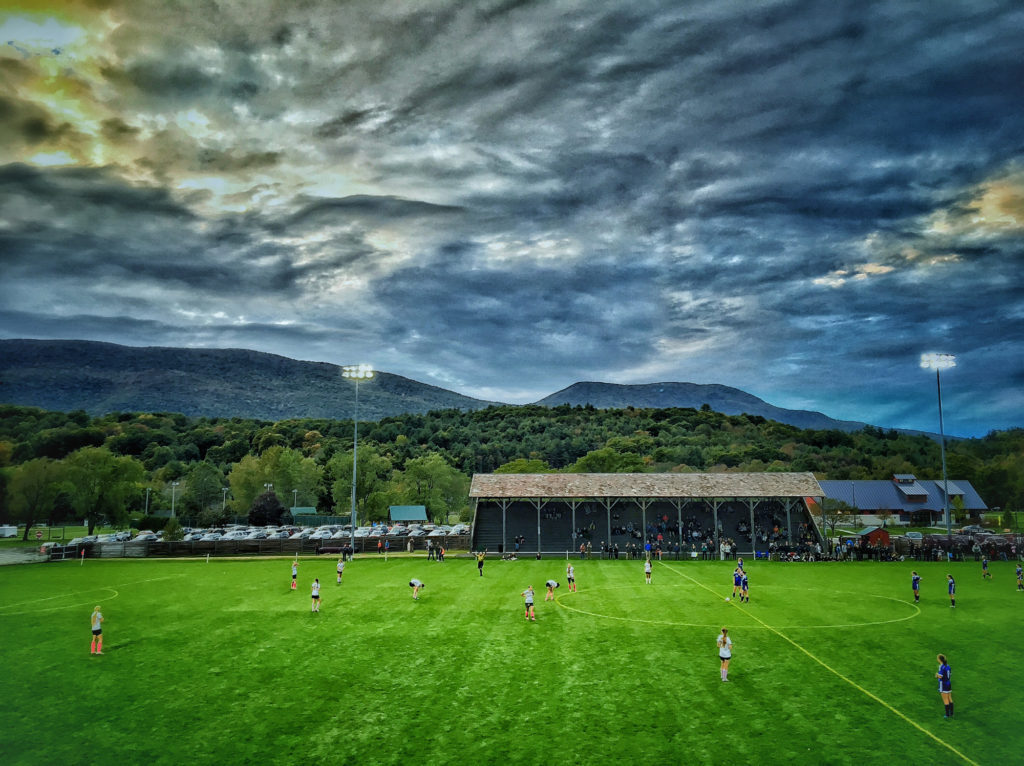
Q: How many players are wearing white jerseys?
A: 10